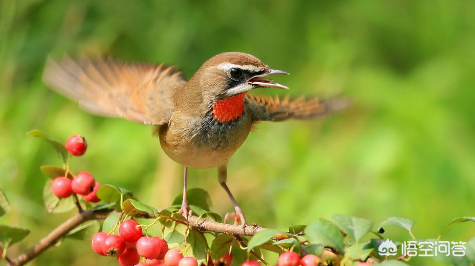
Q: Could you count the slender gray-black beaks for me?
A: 1